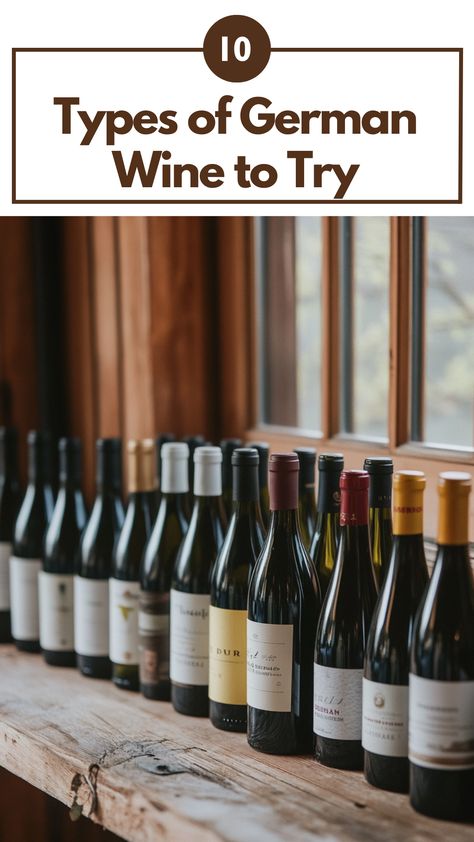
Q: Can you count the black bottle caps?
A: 12